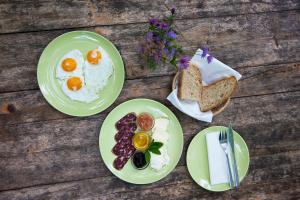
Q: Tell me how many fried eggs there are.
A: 3